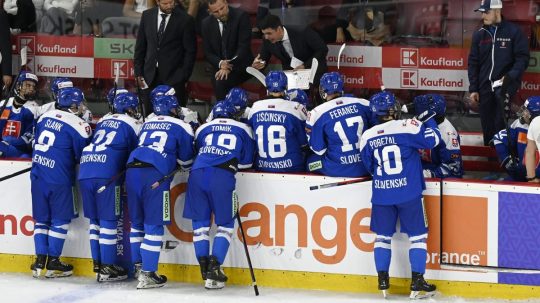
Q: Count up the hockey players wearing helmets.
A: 15